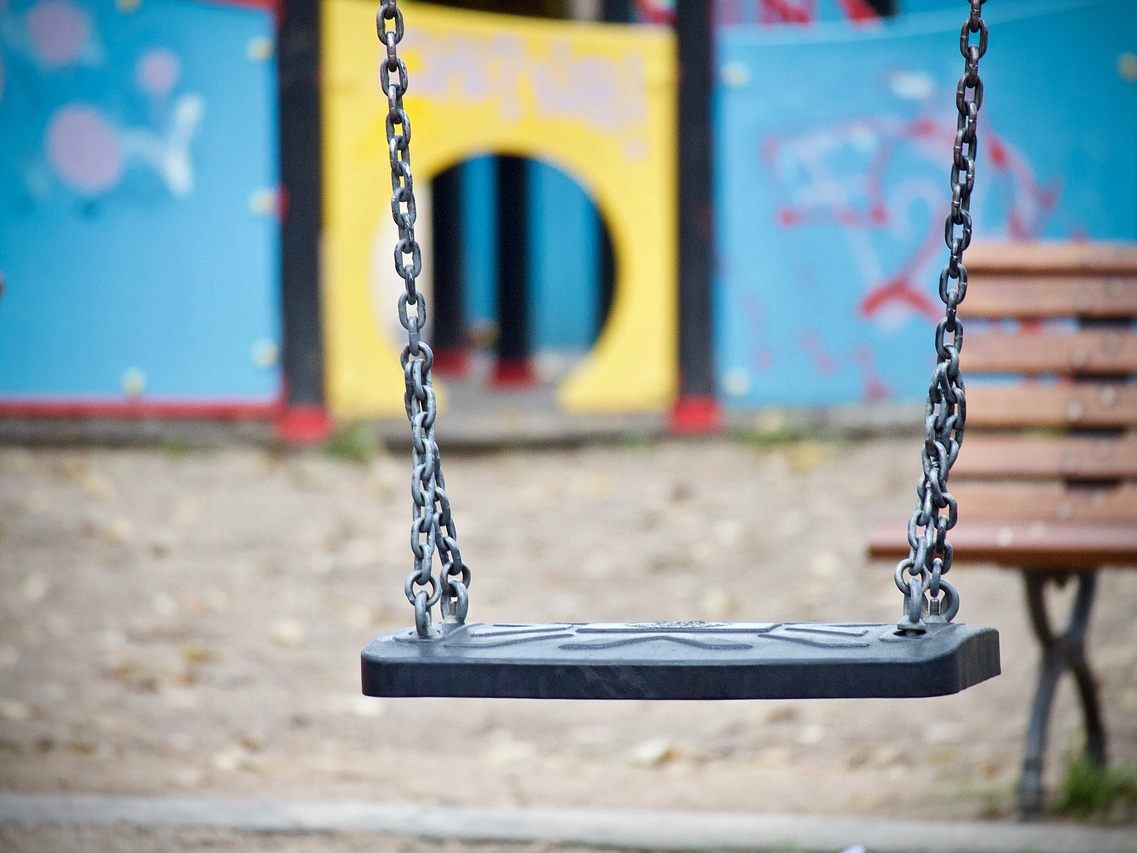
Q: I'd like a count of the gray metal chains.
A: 2